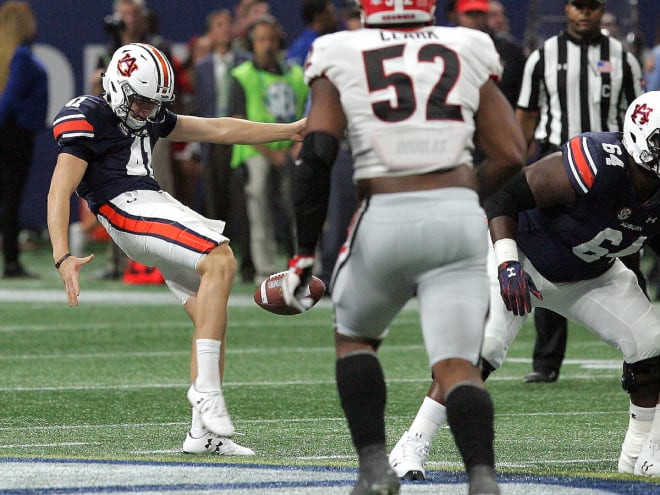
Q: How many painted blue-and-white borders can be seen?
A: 1